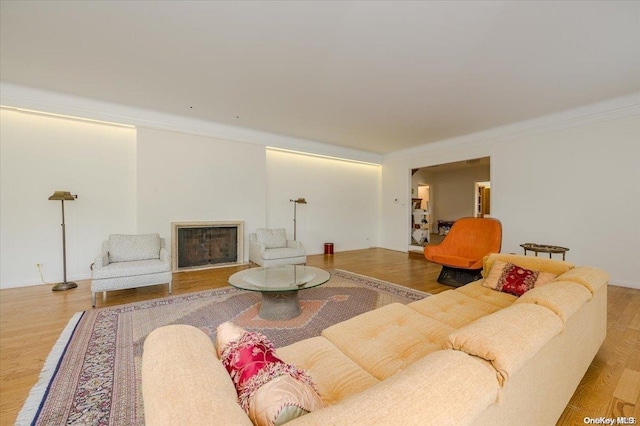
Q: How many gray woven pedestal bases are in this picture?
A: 1